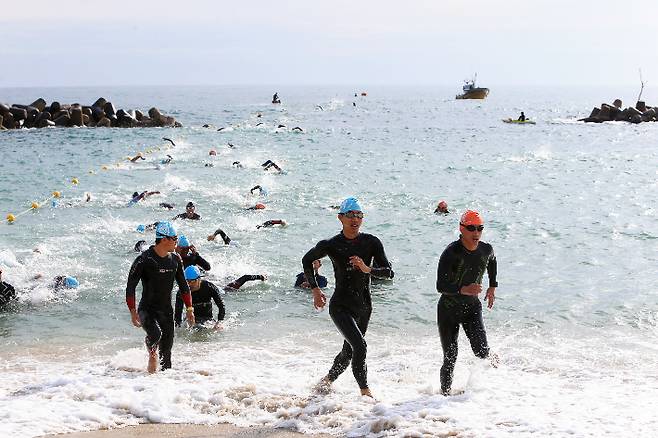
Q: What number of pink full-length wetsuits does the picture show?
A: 0